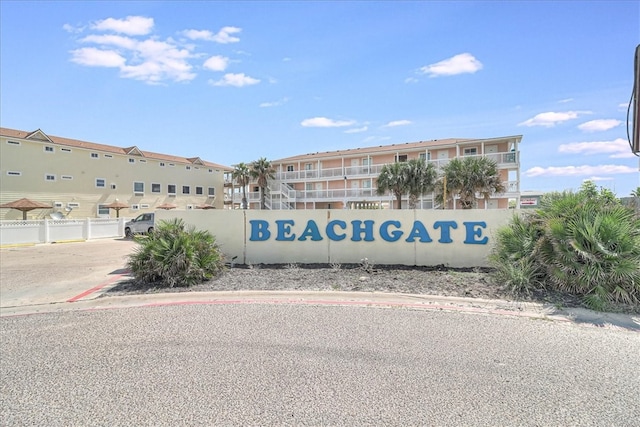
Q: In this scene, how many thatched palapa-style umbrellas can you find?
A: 4